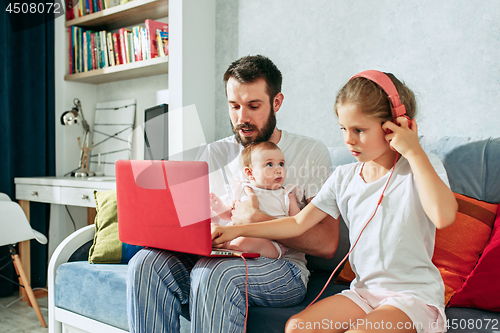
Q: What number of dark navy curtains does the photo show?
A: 1